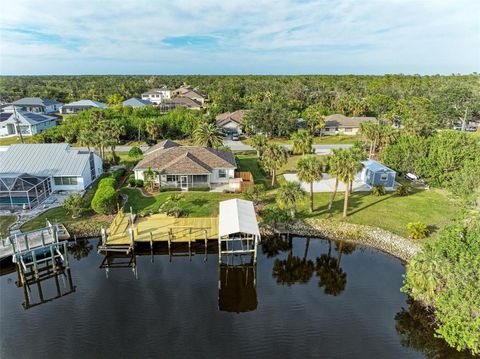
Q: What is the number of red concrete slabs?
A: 0